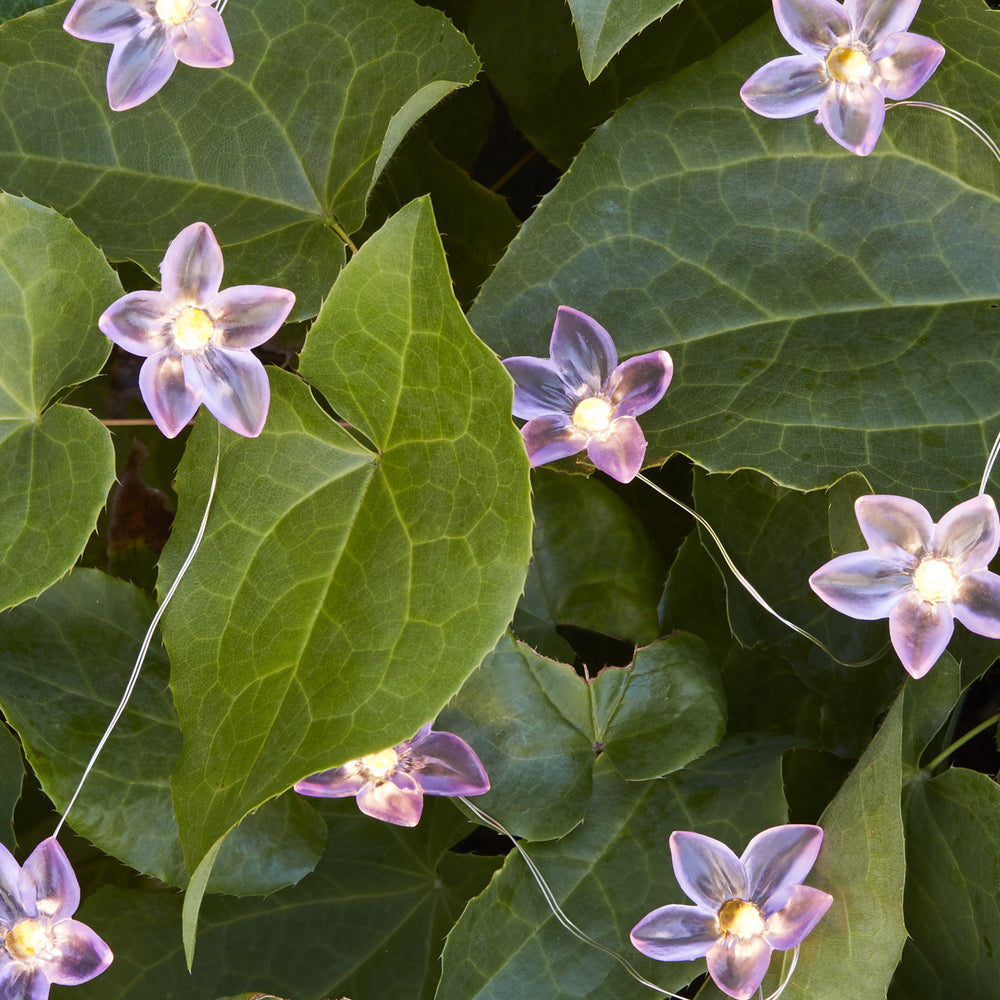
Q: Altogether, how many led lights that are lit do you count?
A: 8